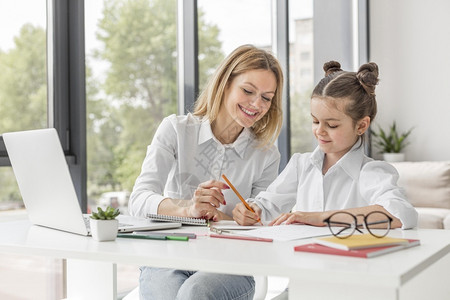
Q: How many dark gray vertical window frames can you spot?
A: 4